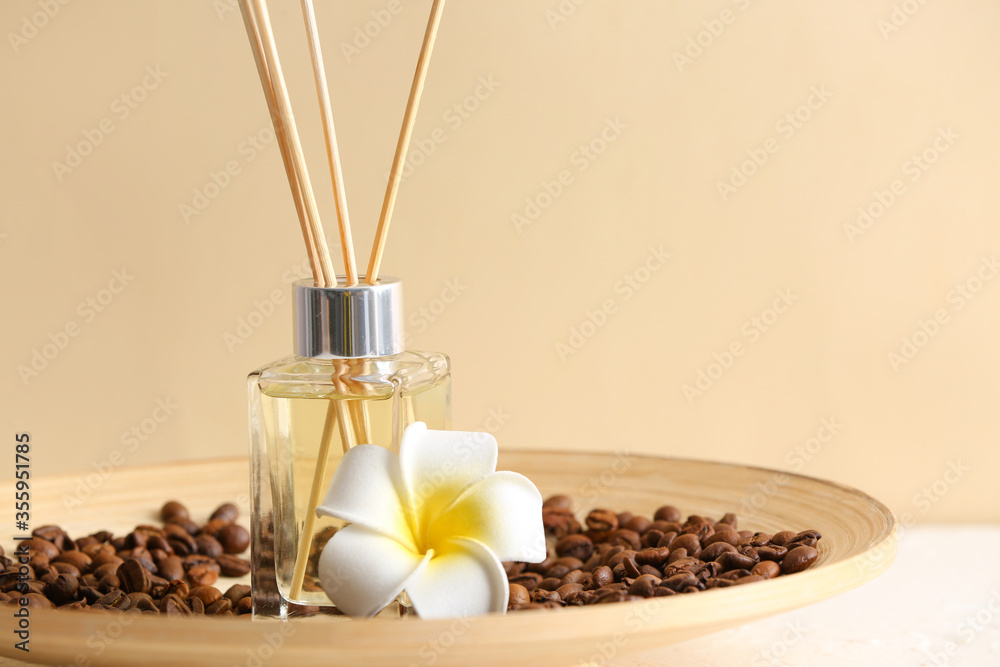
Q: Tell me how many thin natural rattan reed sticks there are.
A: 4